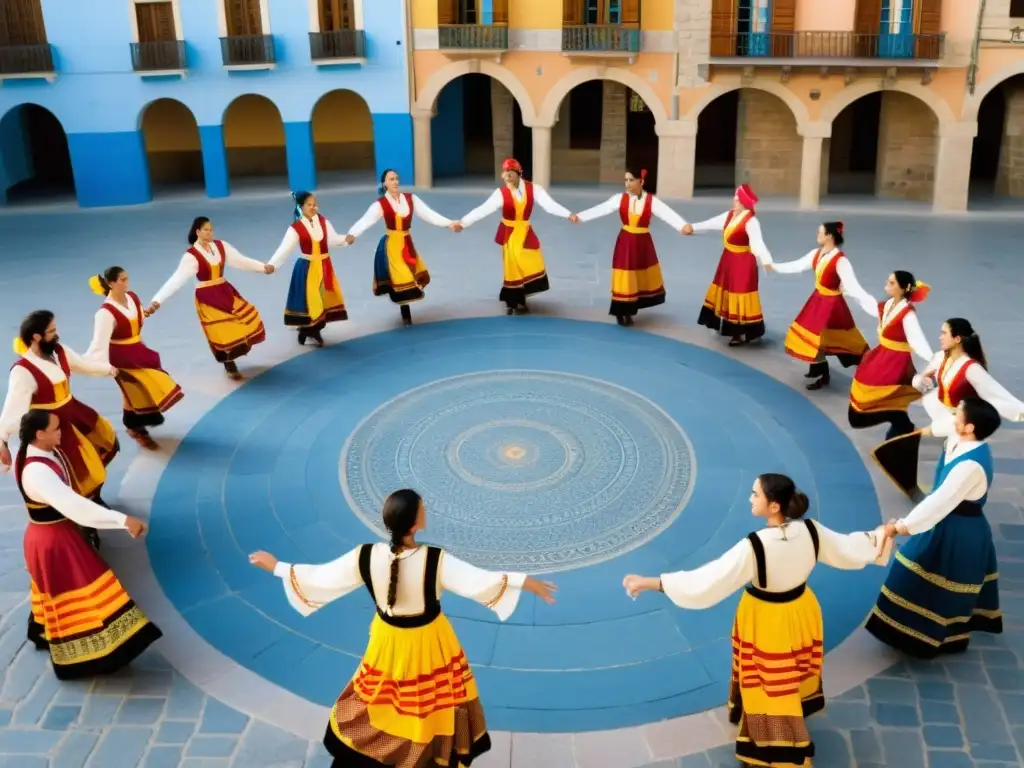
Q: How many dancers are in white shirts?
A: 15